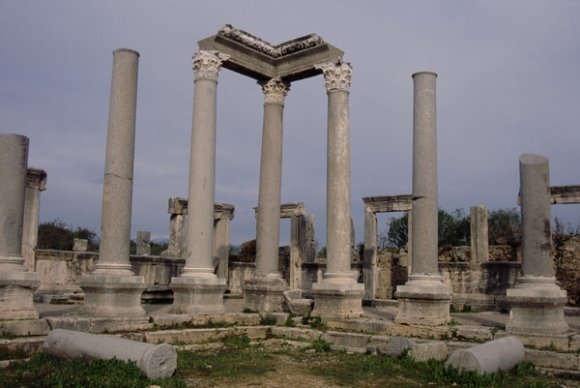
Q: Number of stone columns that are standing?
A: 7